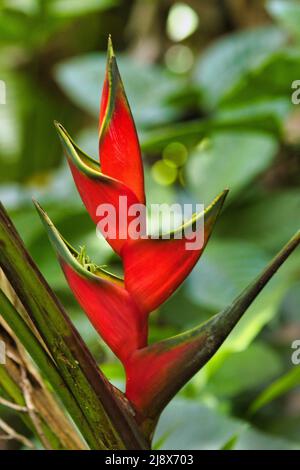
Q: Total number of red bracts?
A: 5